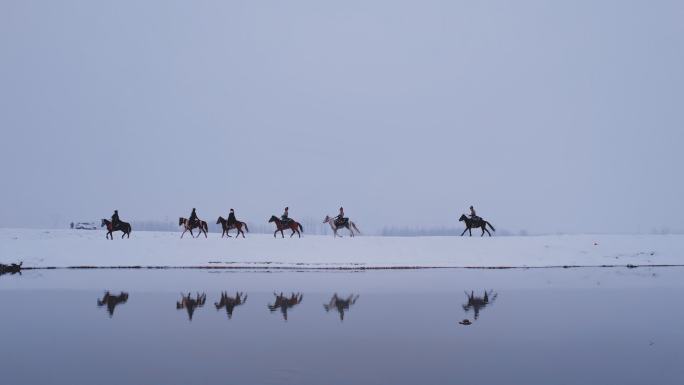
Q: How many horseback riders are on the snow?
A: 6